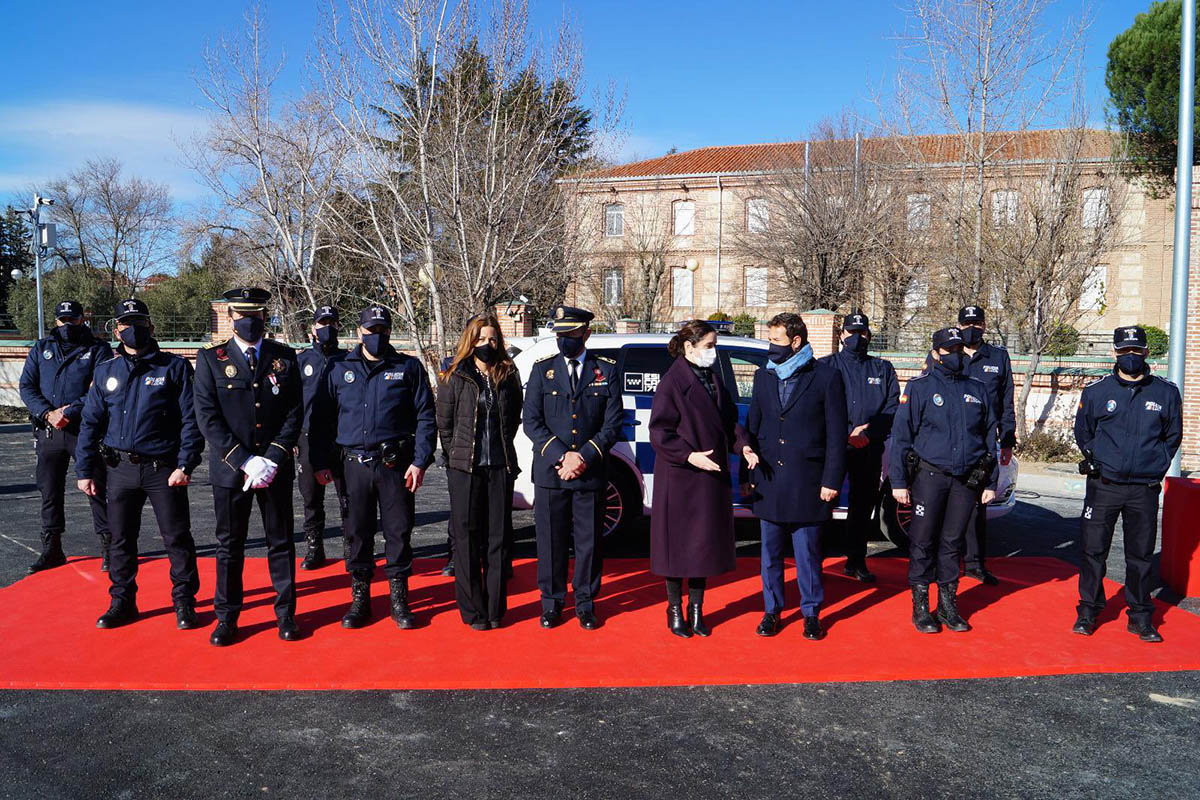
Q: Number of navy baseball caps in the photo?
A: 8